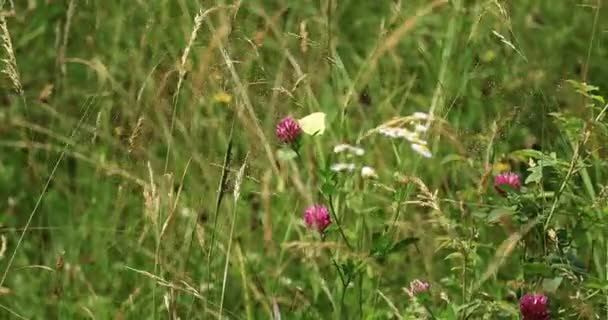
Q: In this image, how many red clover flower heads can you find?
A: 5